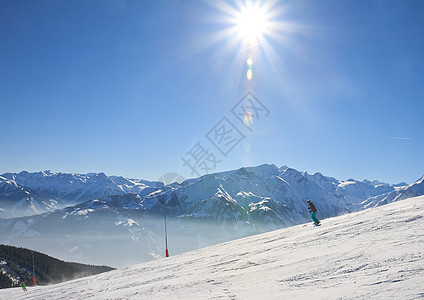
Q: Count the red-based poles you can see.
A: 2